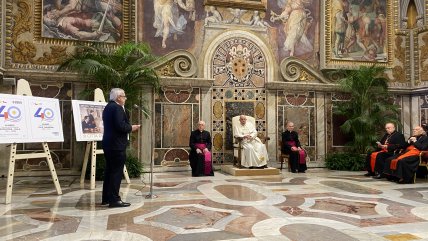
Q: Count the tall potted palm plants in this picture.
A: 2